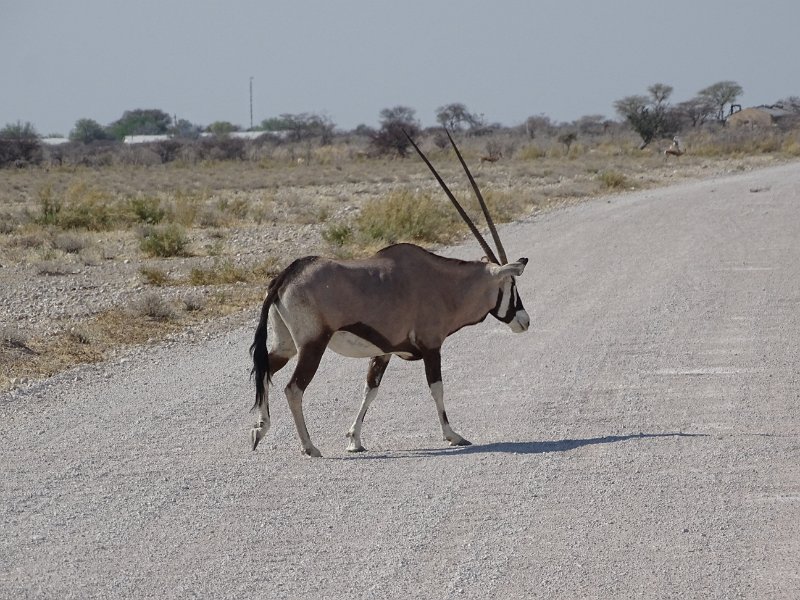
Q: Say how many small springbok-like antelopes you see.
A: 2